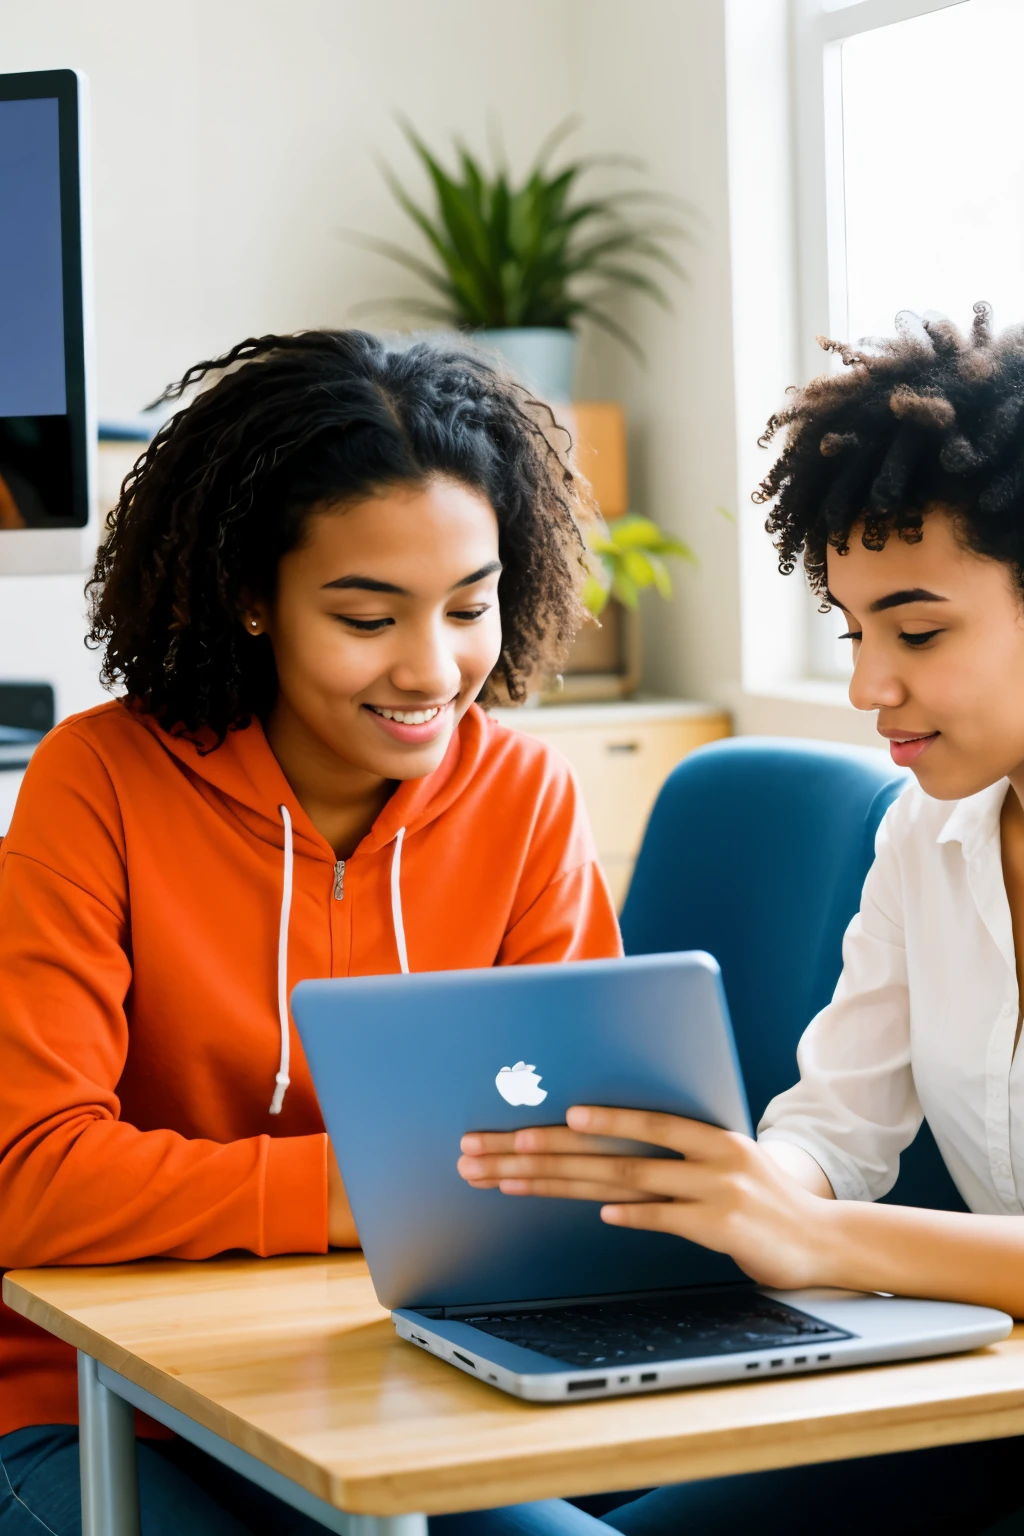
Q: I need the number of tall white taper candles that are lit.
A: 0